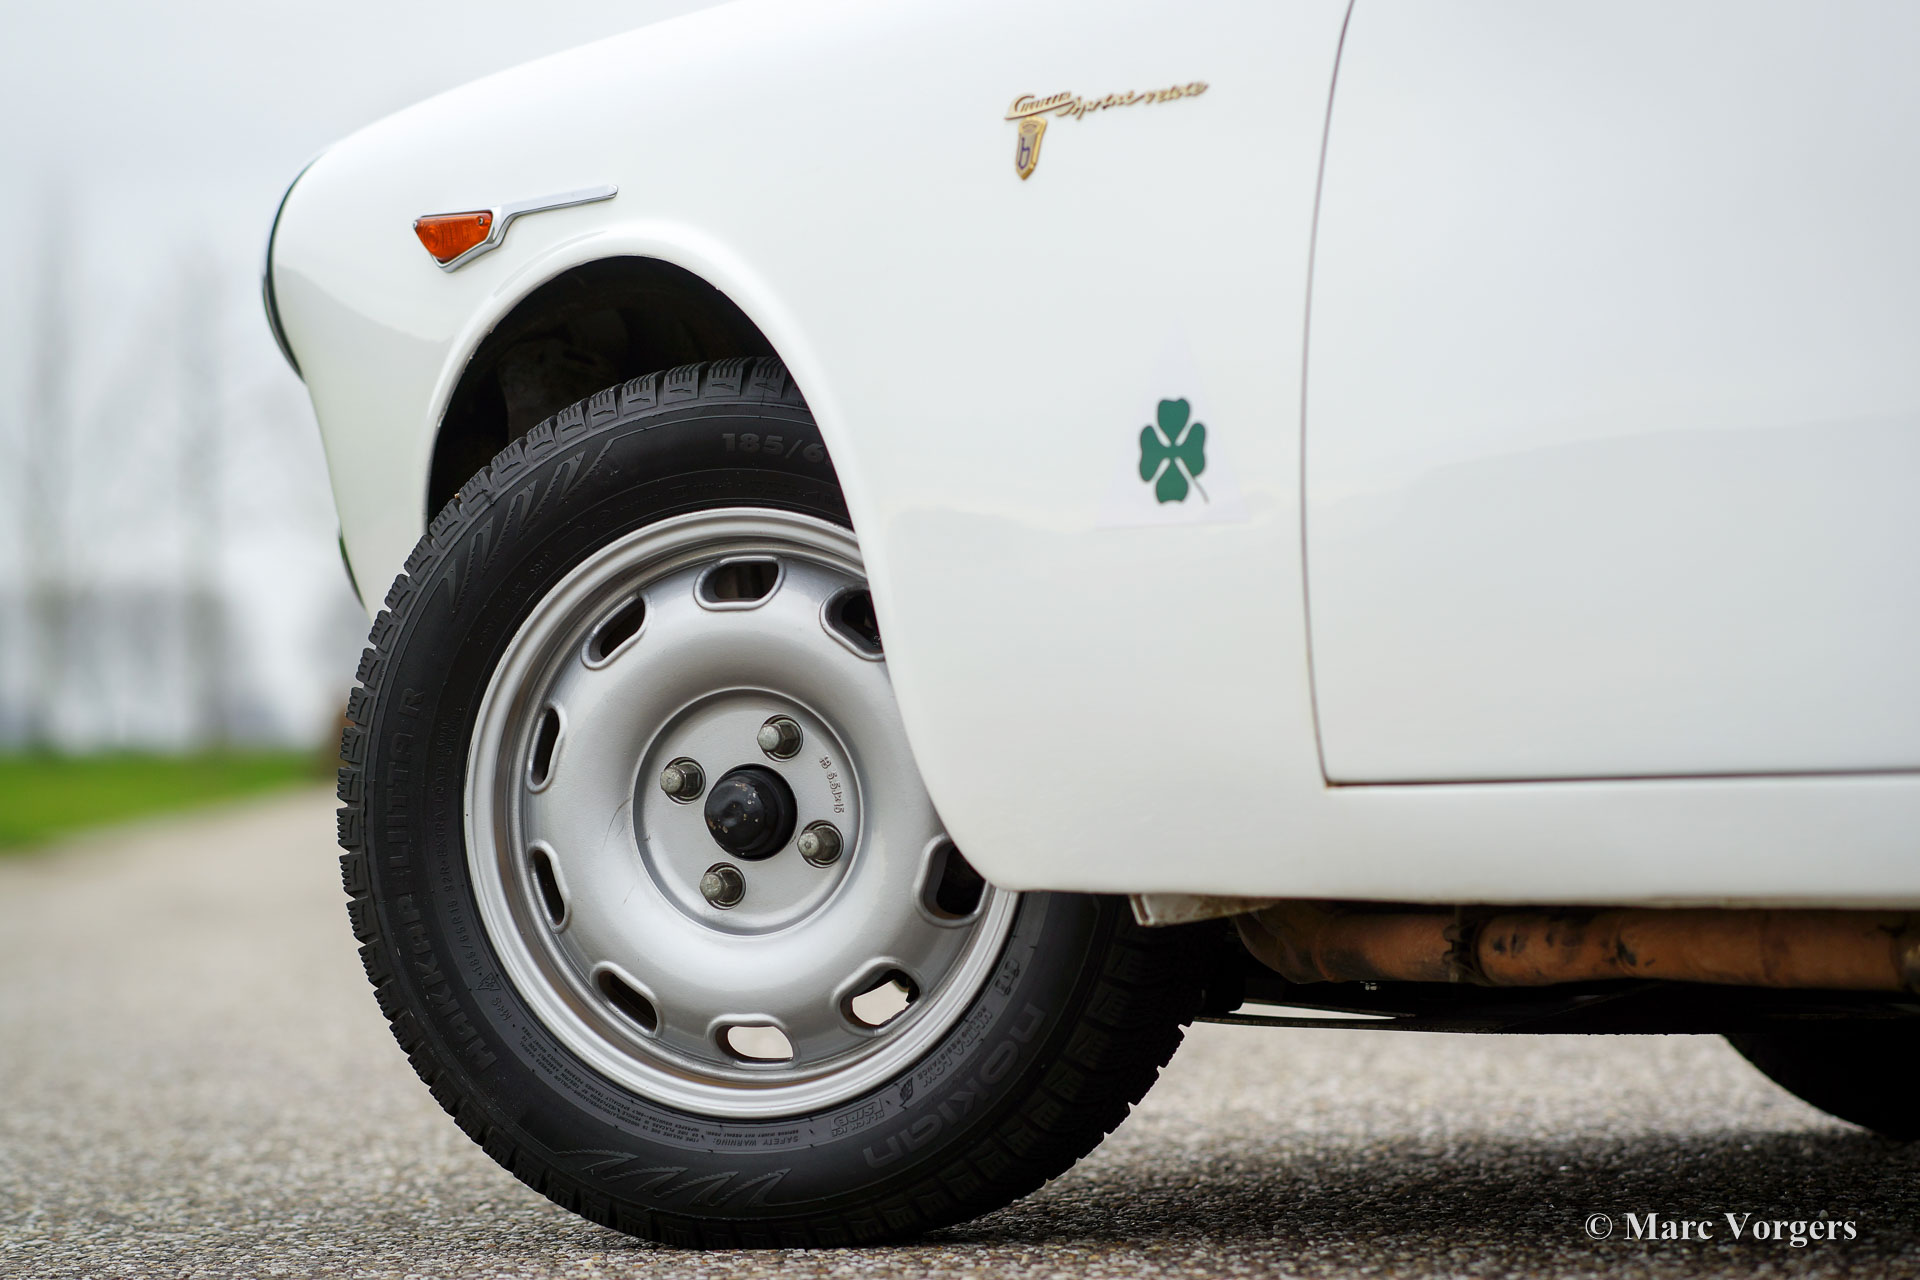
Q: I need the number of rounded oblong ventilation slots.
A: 9